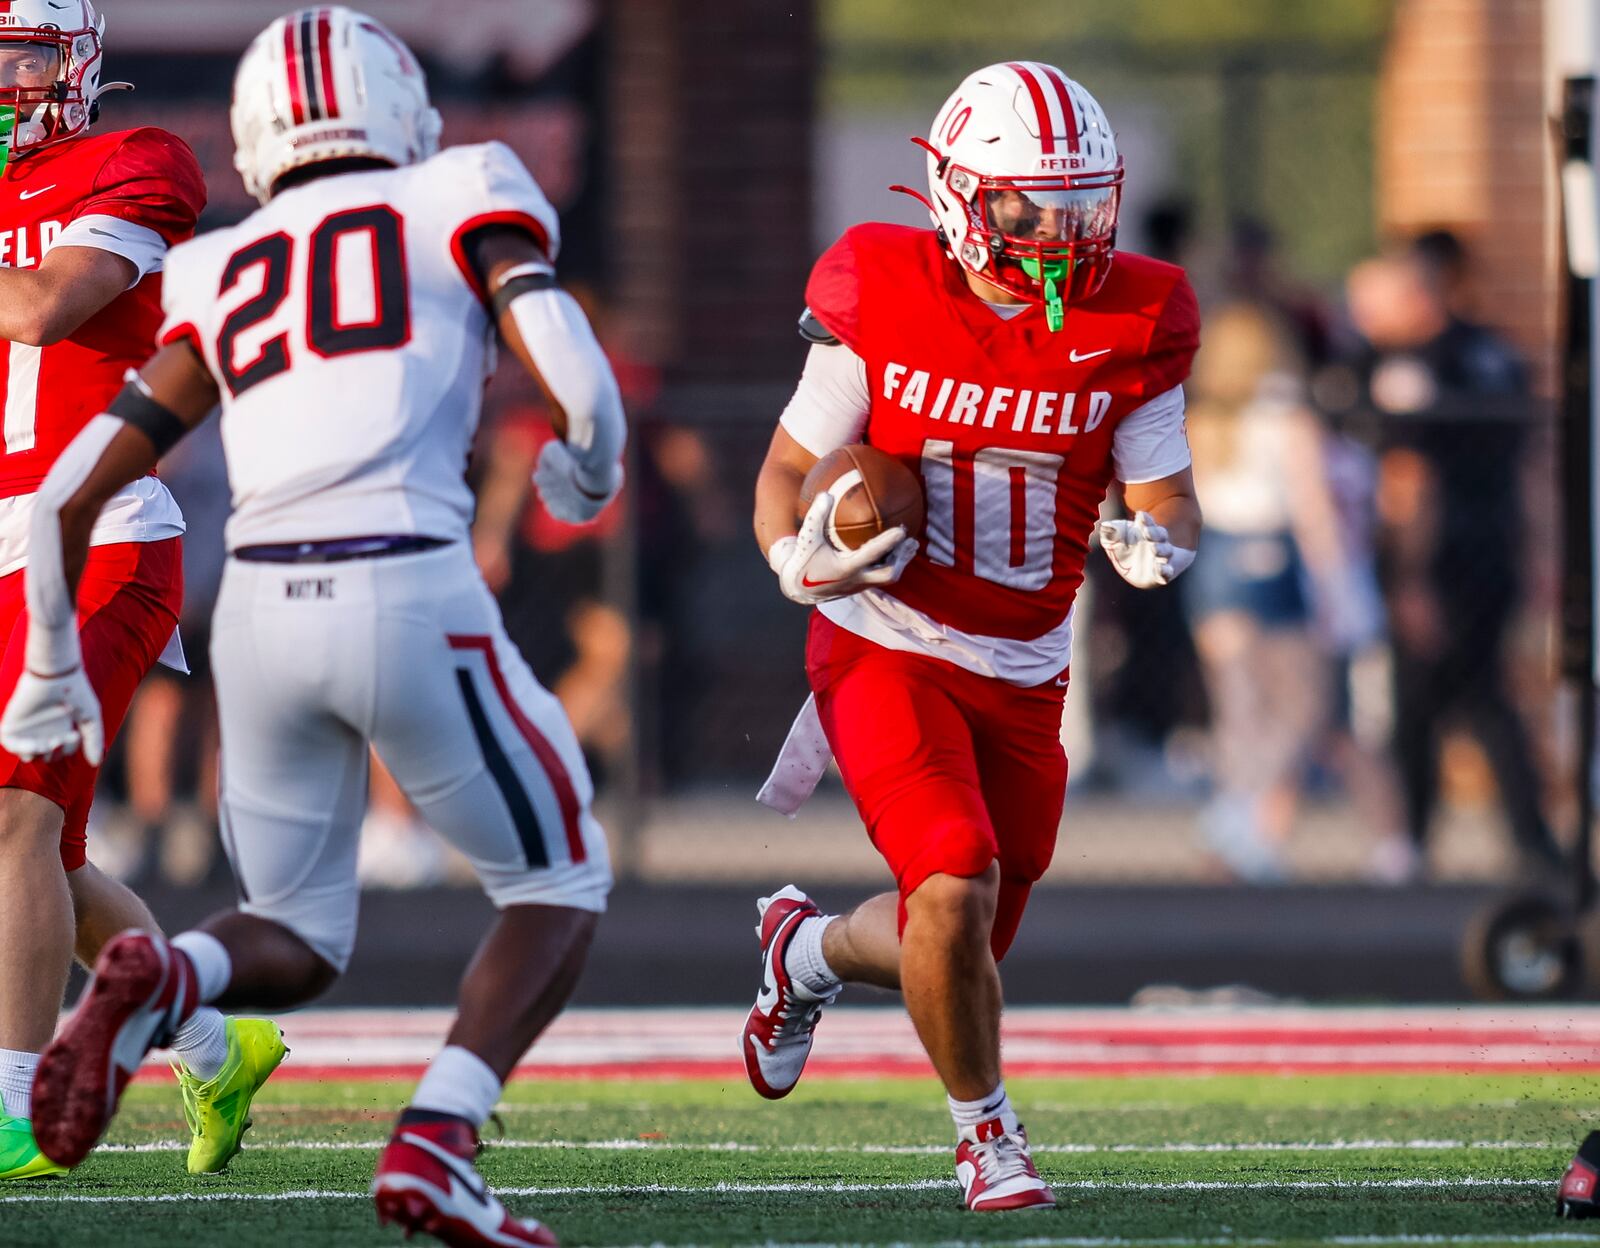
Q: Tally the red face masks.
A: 2